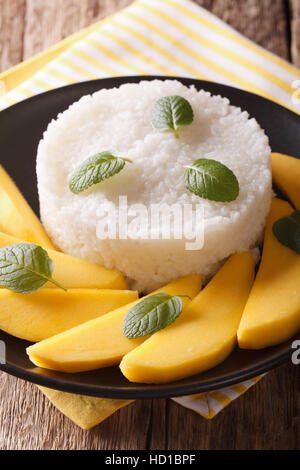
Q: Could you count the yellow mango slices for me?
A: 7